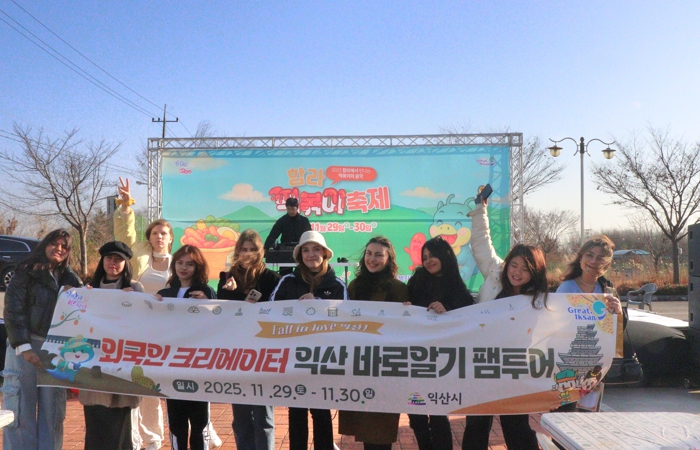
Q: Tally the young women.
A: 10